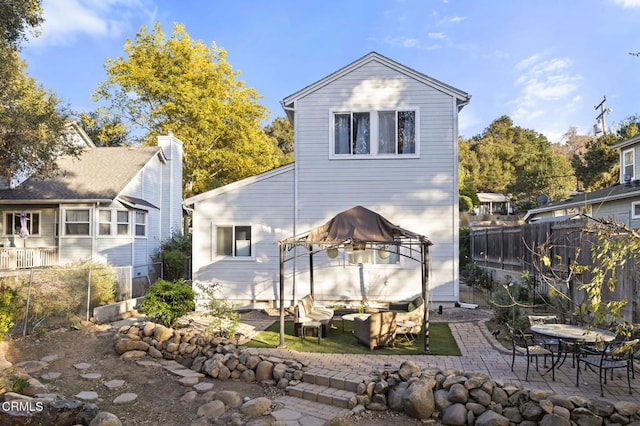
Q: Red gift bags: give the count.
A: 0